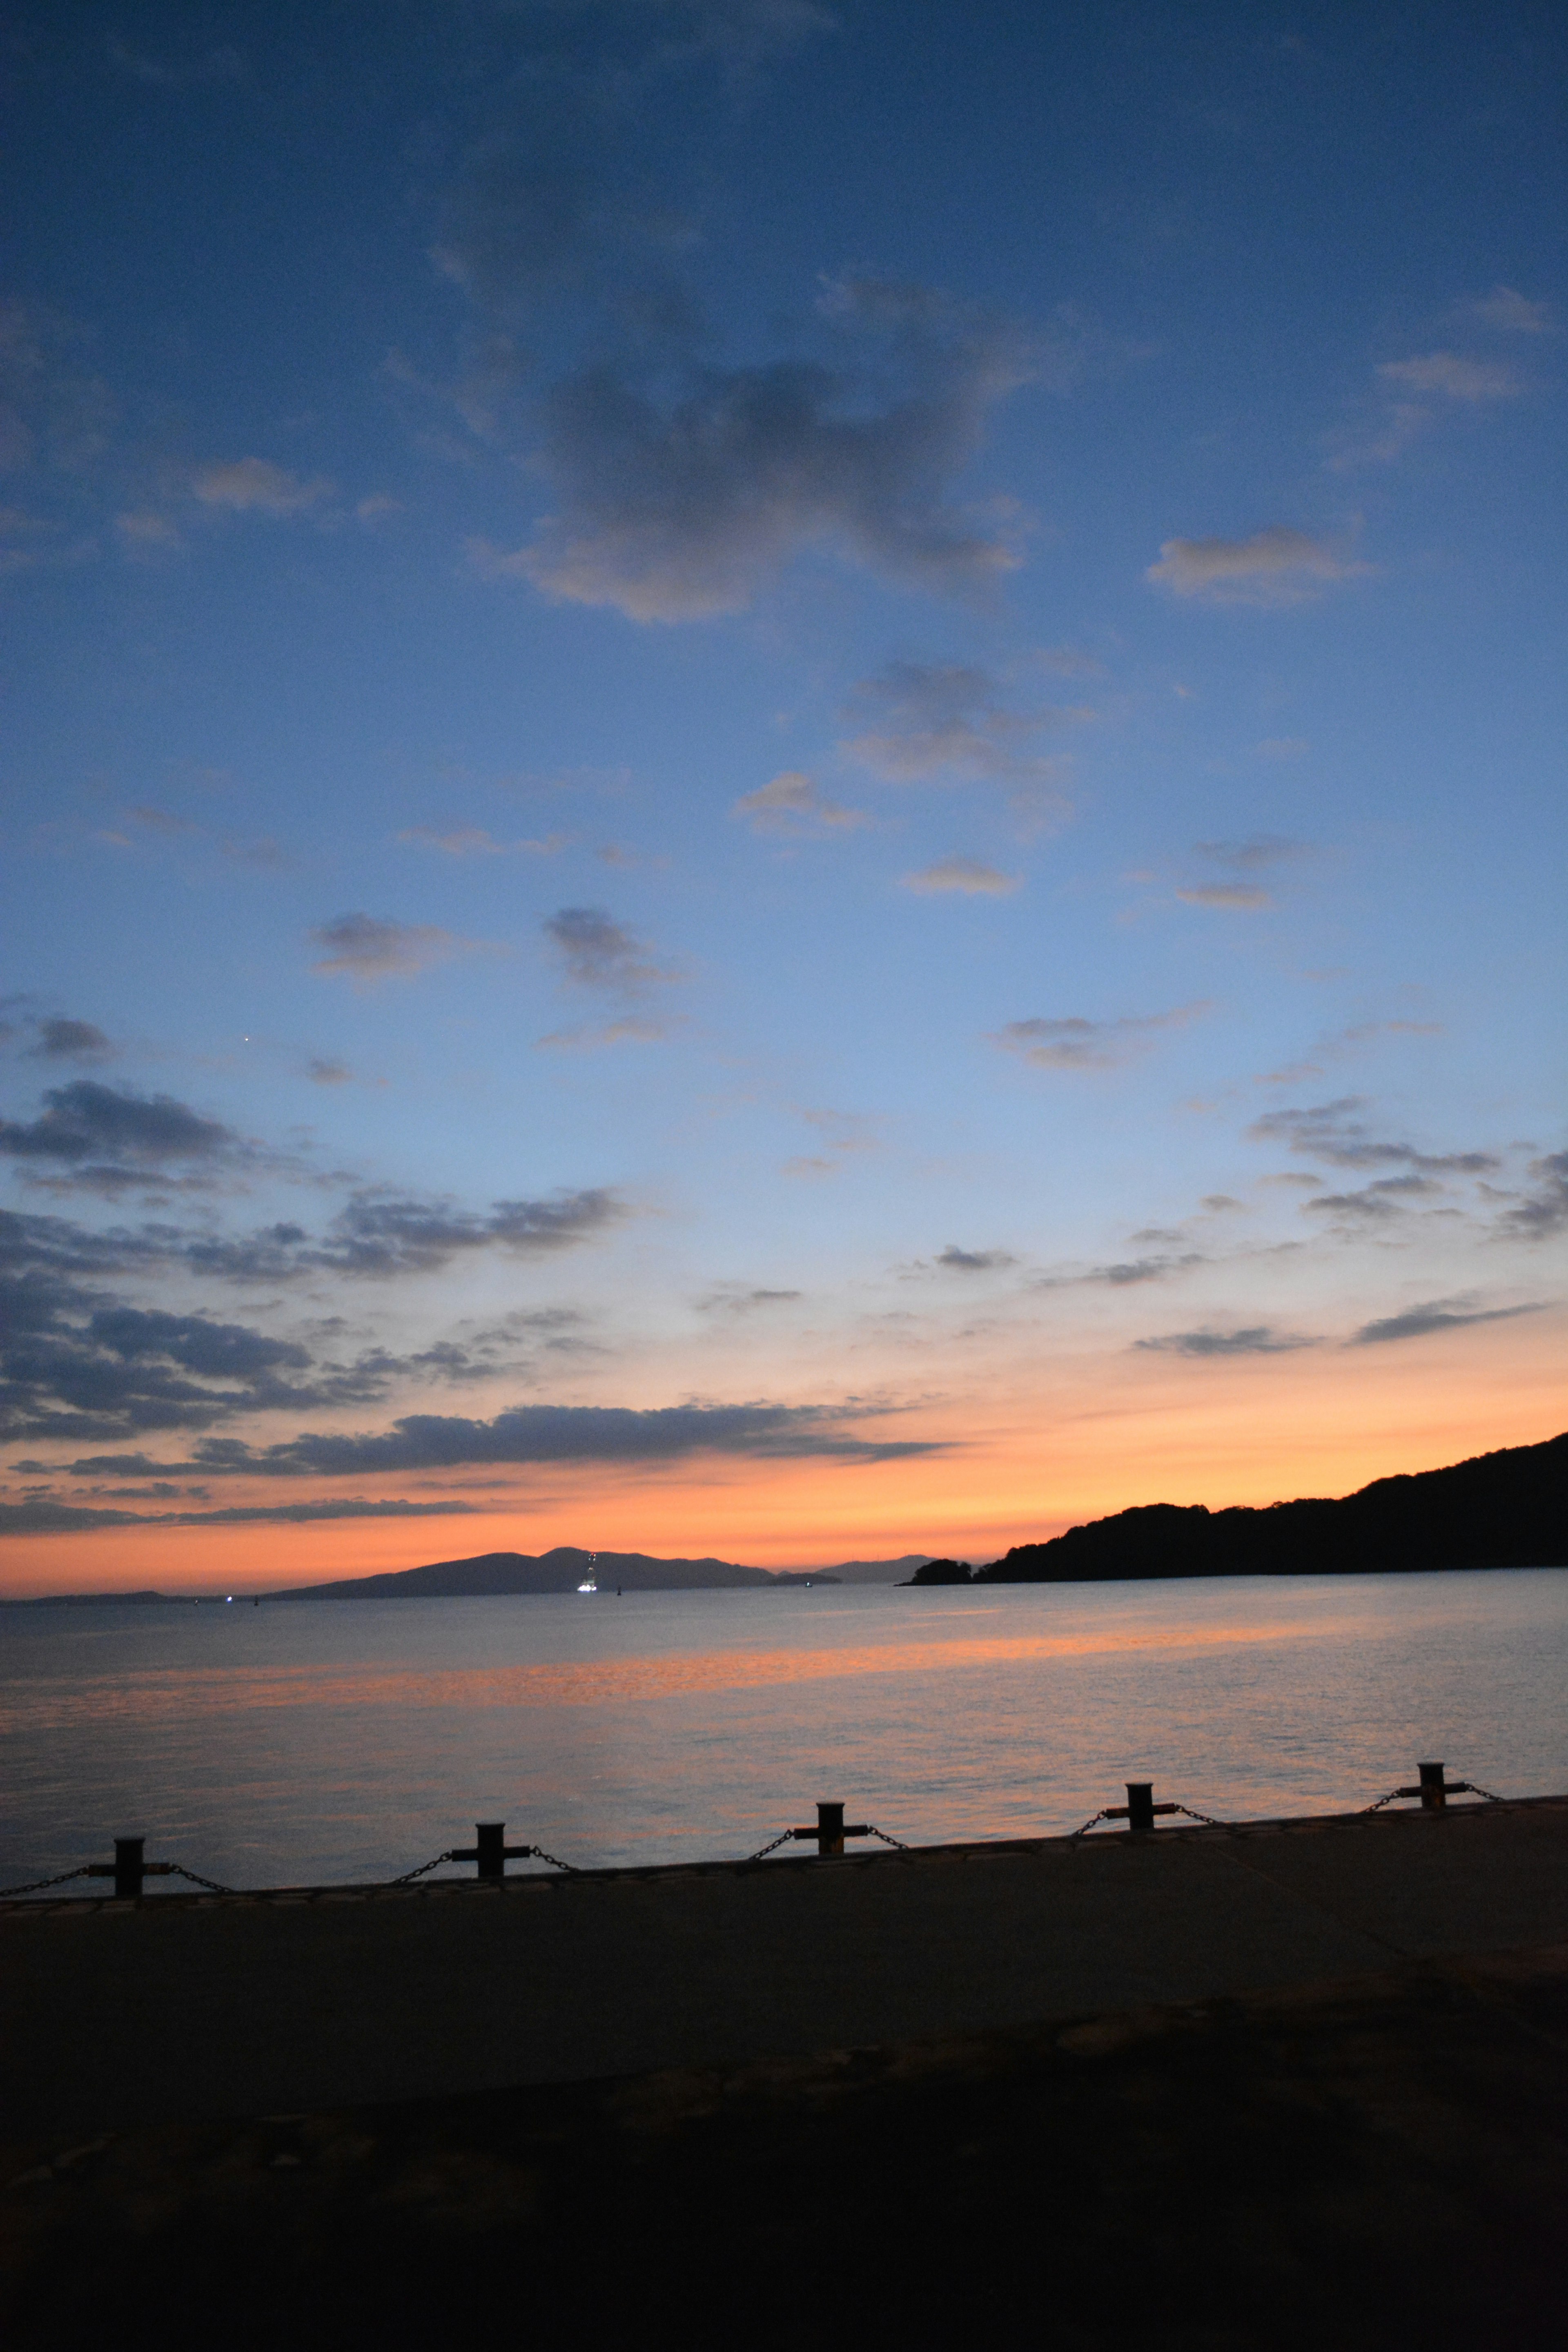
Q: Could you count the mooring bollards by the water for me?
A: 5